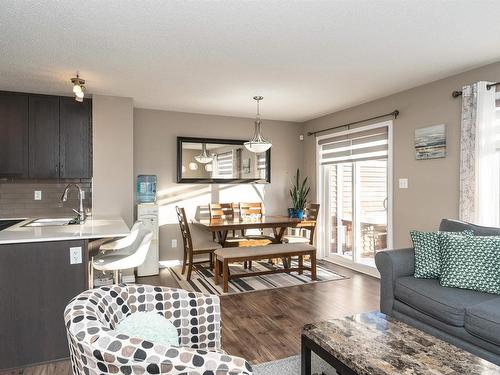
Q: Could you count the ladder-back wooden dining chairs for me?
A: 4